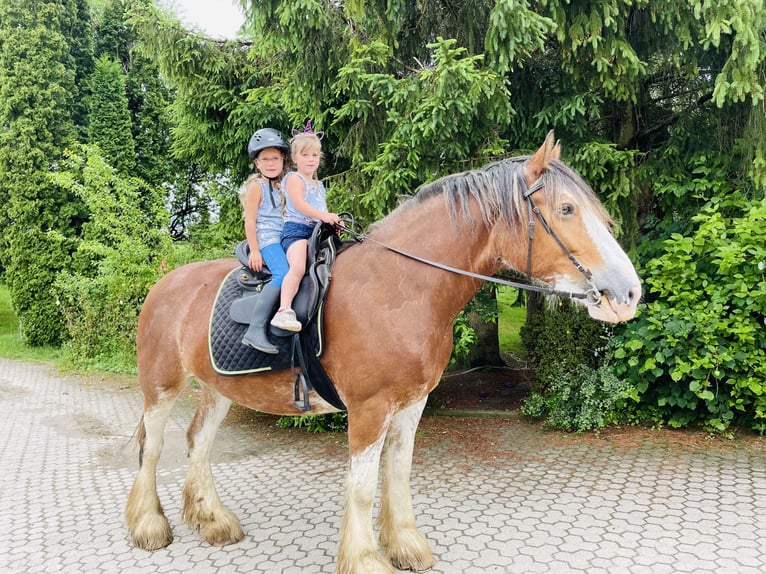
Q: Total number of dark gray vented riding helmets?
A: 1